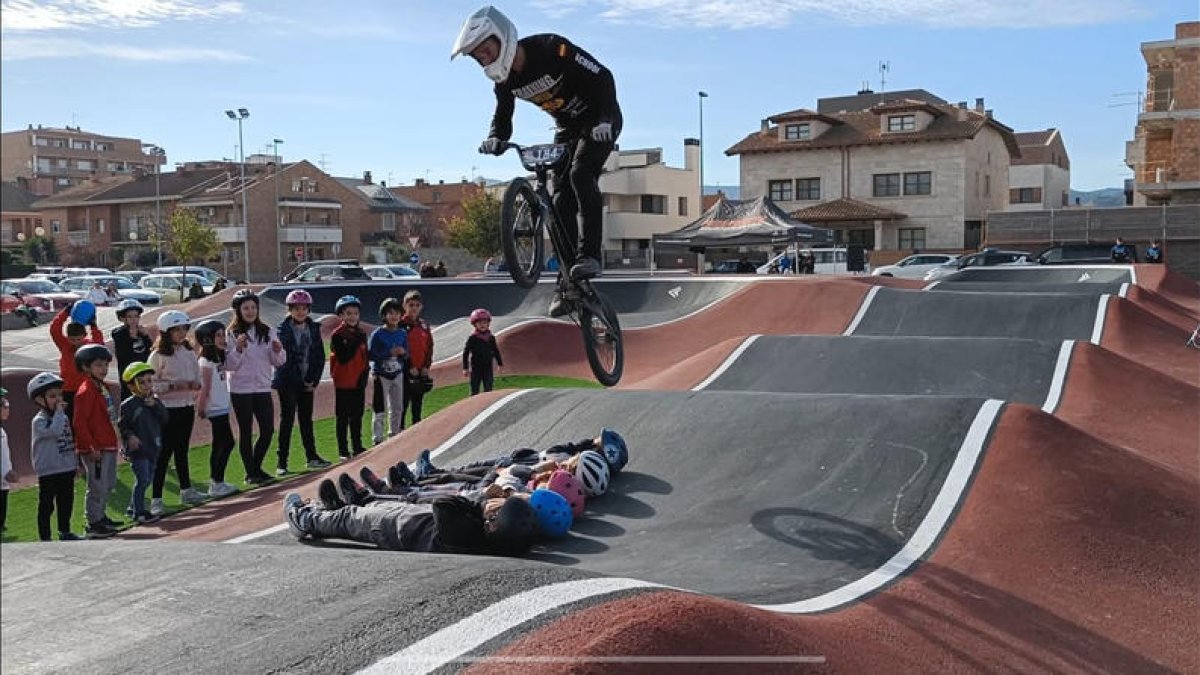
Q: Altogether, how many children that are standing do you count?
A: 14